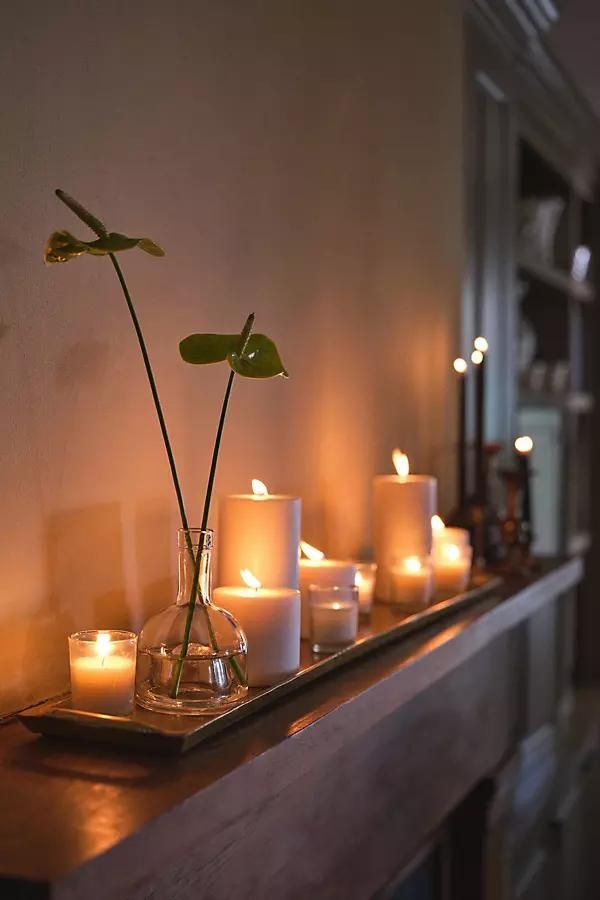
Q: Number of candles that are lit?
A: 14